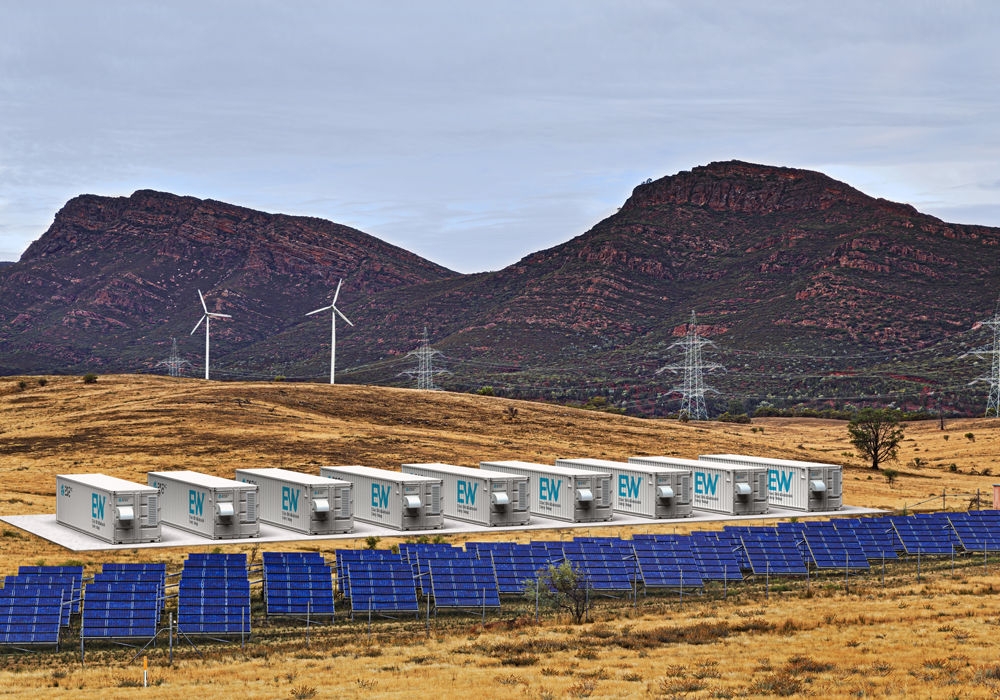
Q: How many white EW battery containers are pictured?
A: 9